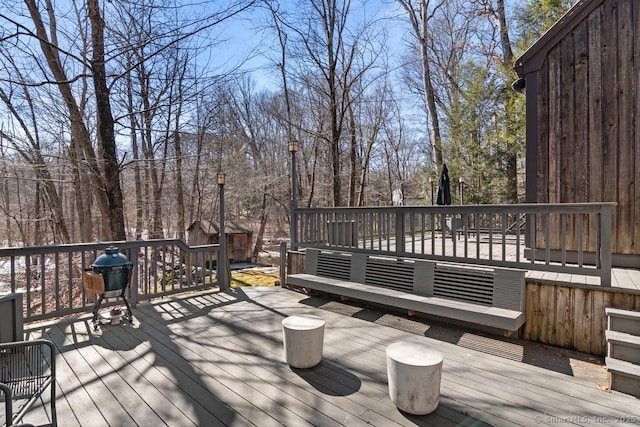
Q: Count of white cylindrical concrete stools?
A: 2